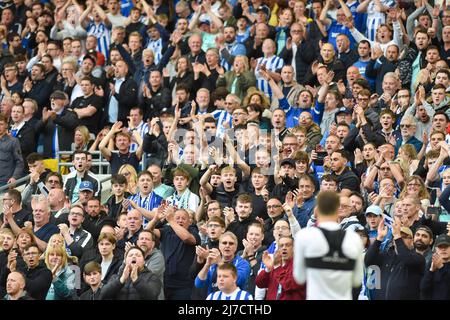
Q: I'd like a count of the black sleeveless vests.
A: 1